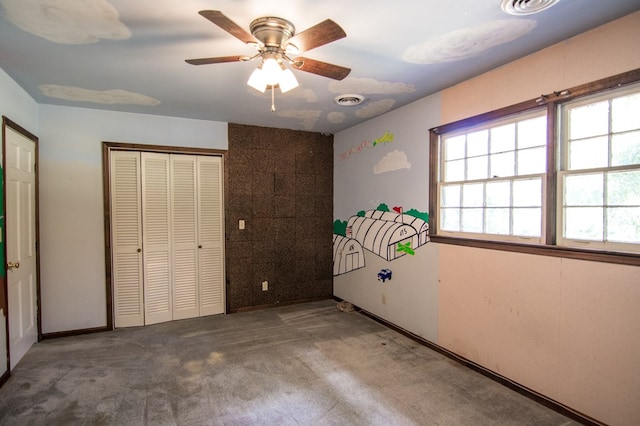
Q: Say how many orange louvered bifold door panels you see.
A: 0